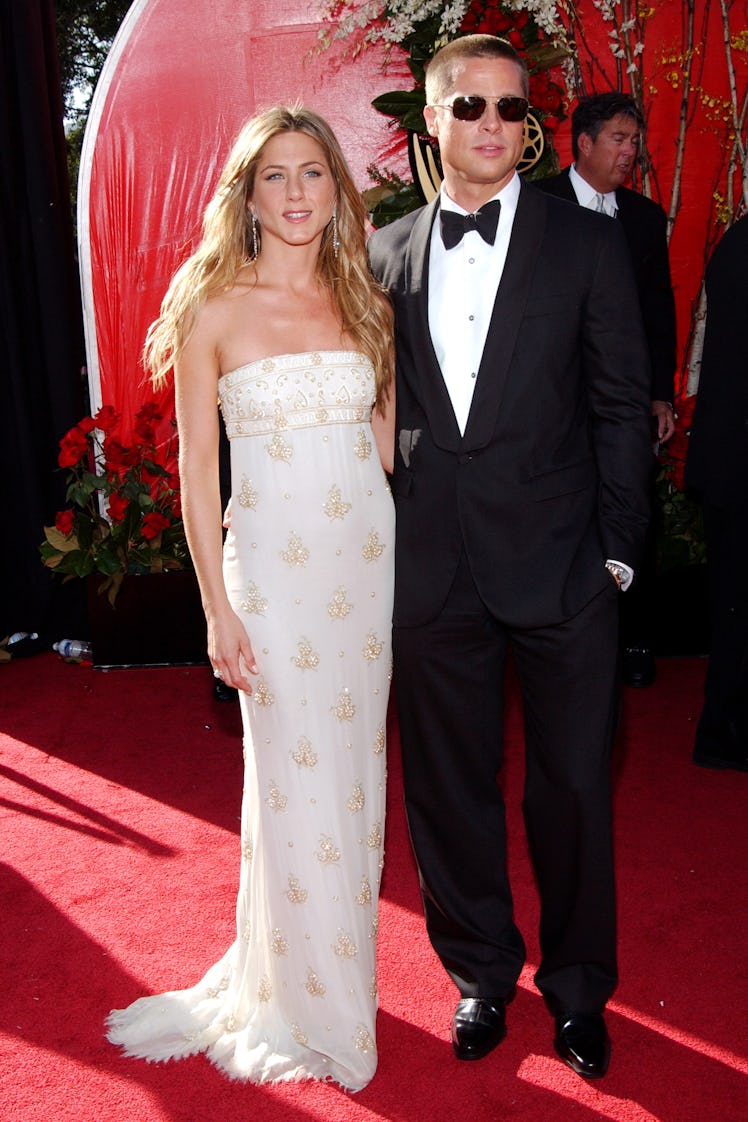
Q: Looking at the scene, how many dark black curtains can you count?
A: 1